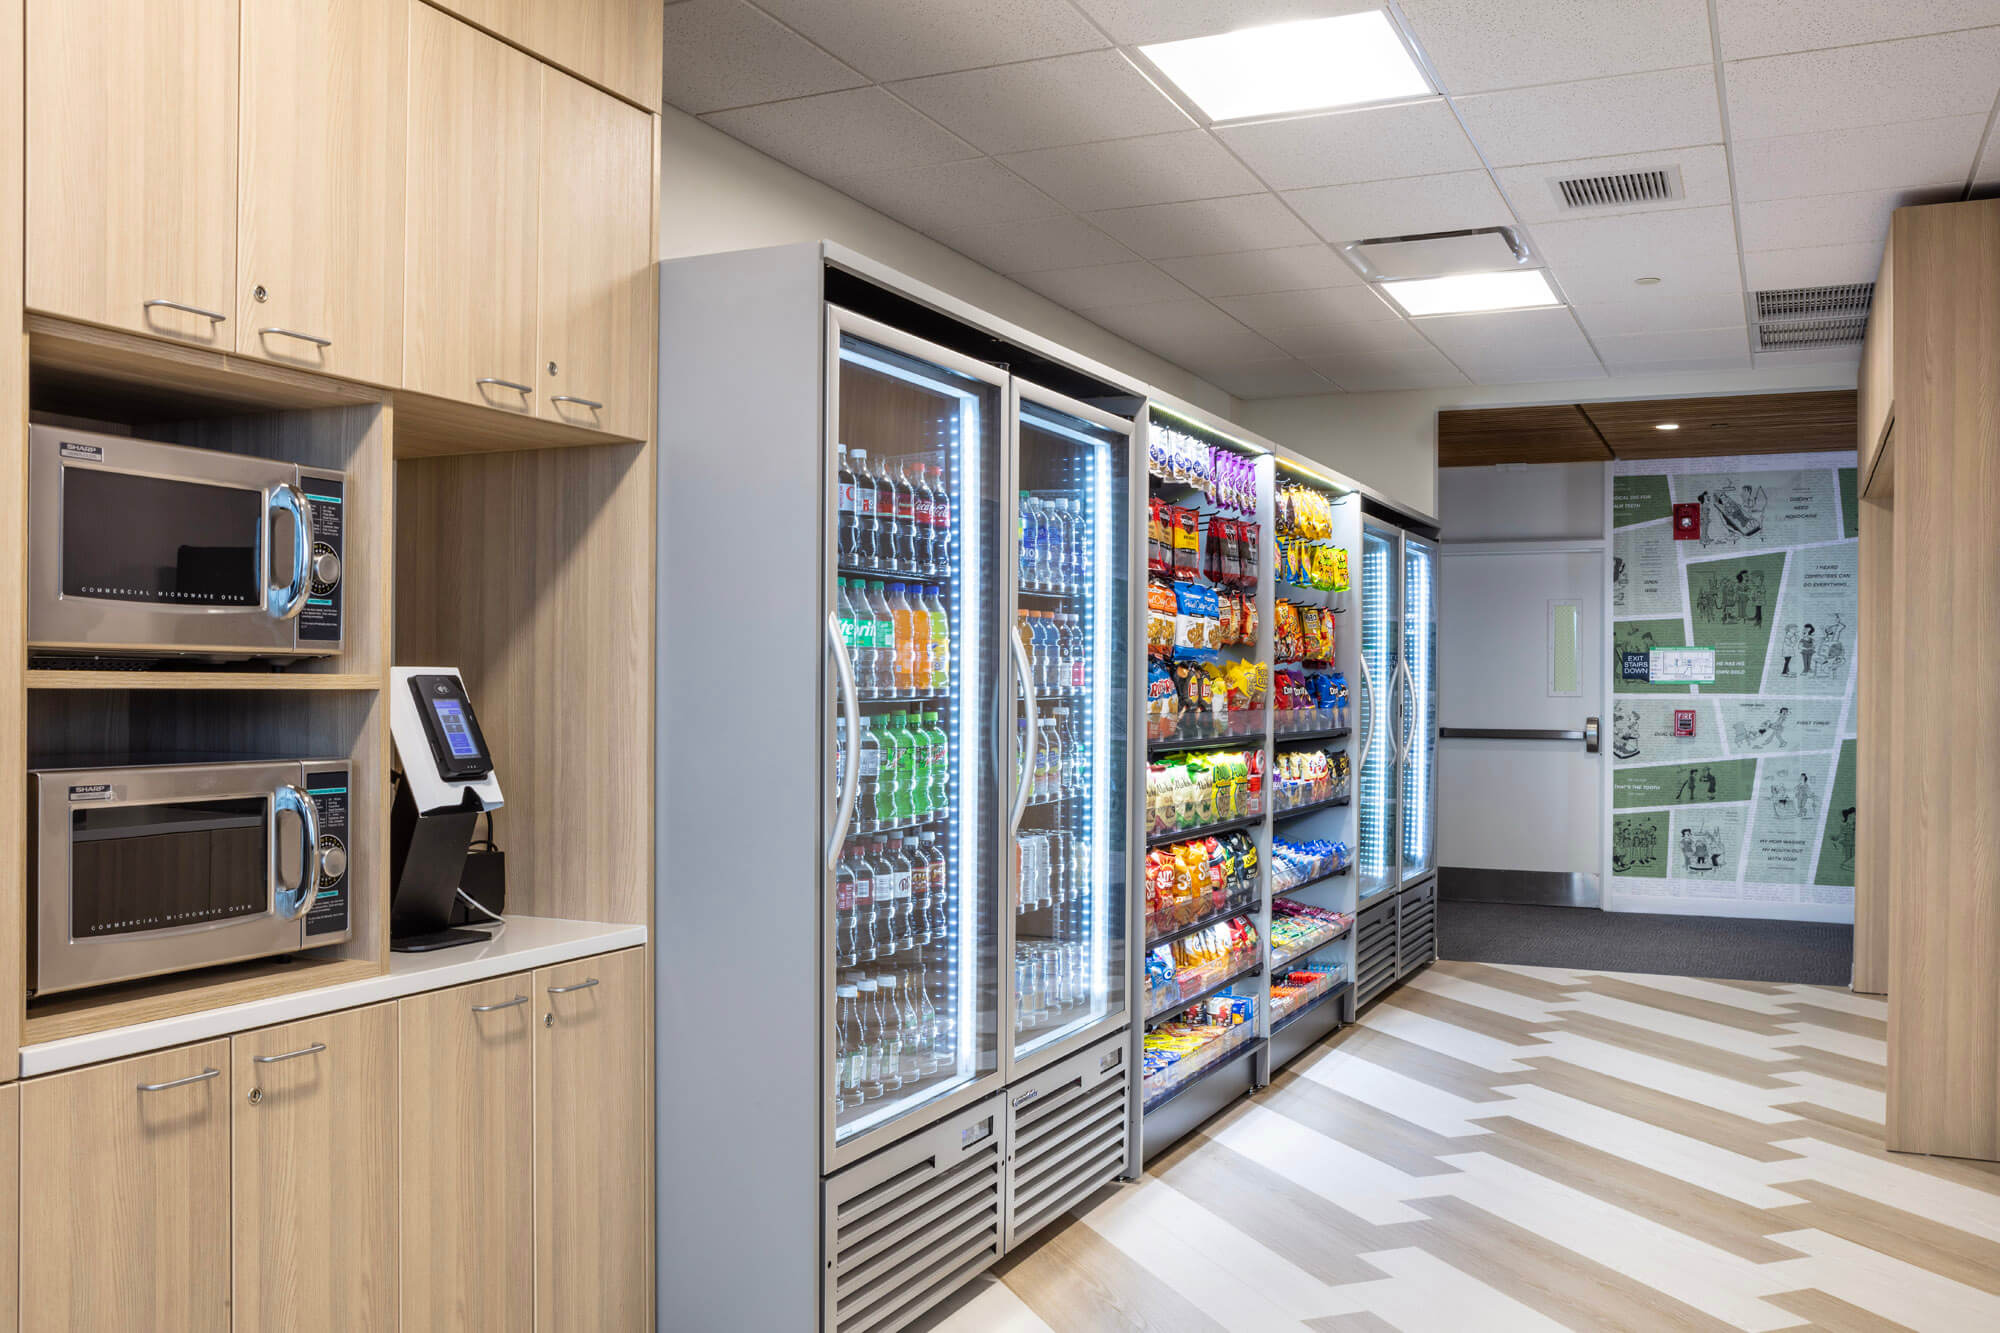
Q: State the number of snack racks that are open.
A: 2